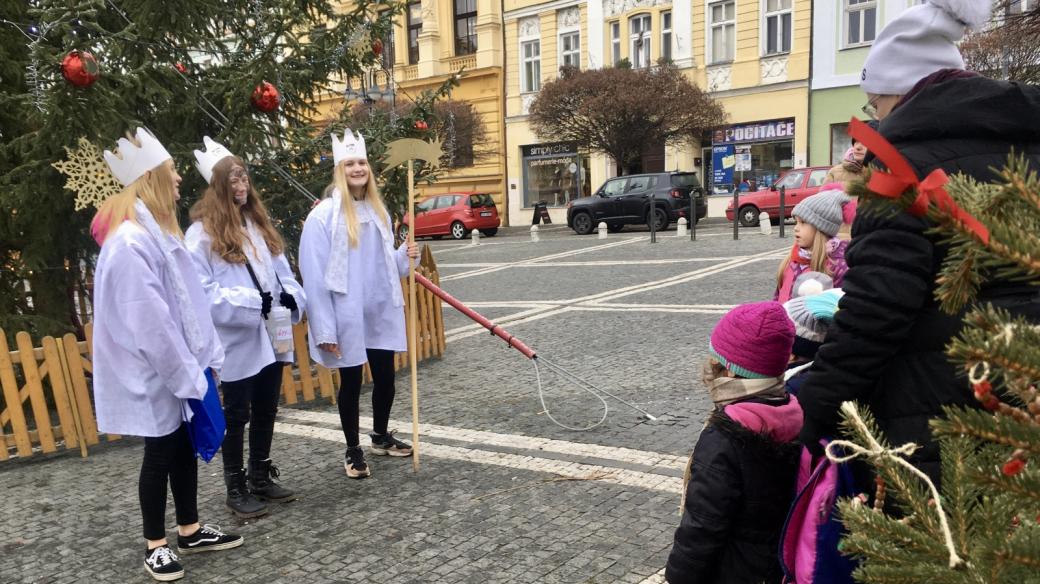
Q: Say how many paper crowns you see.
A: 3